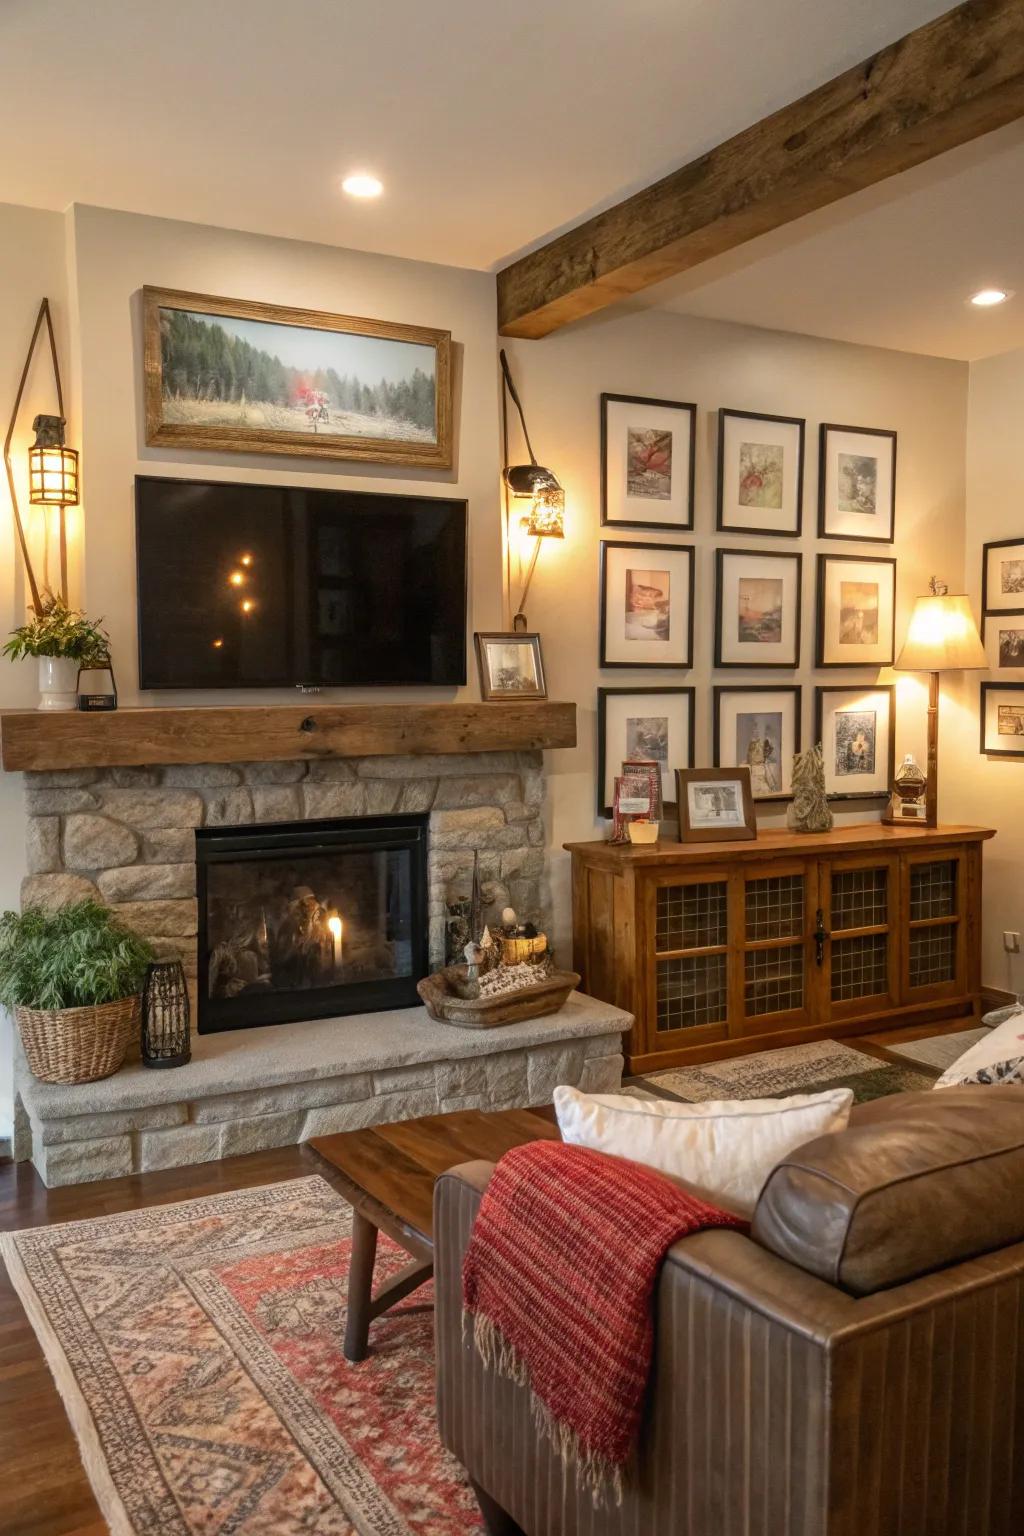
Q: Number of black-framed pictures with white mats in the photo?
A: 12